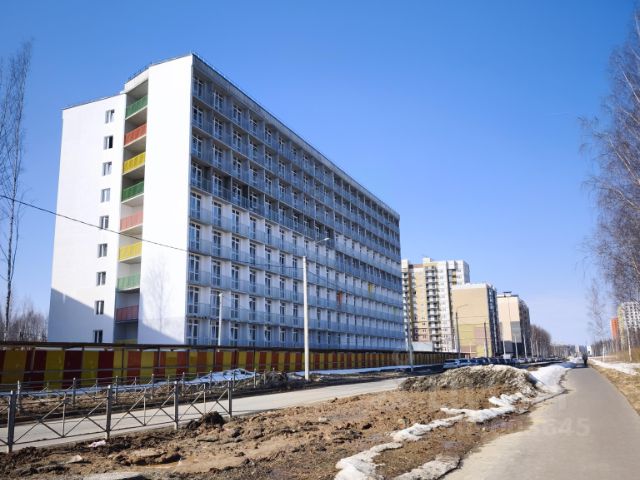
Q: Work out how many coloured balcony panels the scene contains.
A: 8